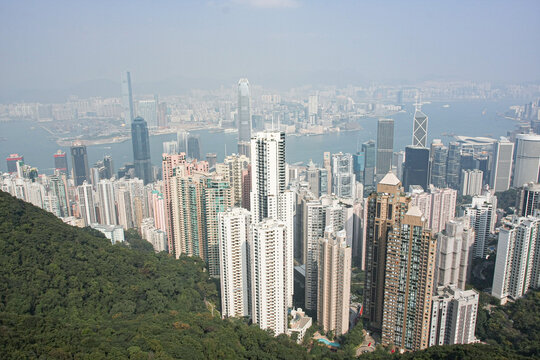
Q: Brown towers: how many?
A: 2